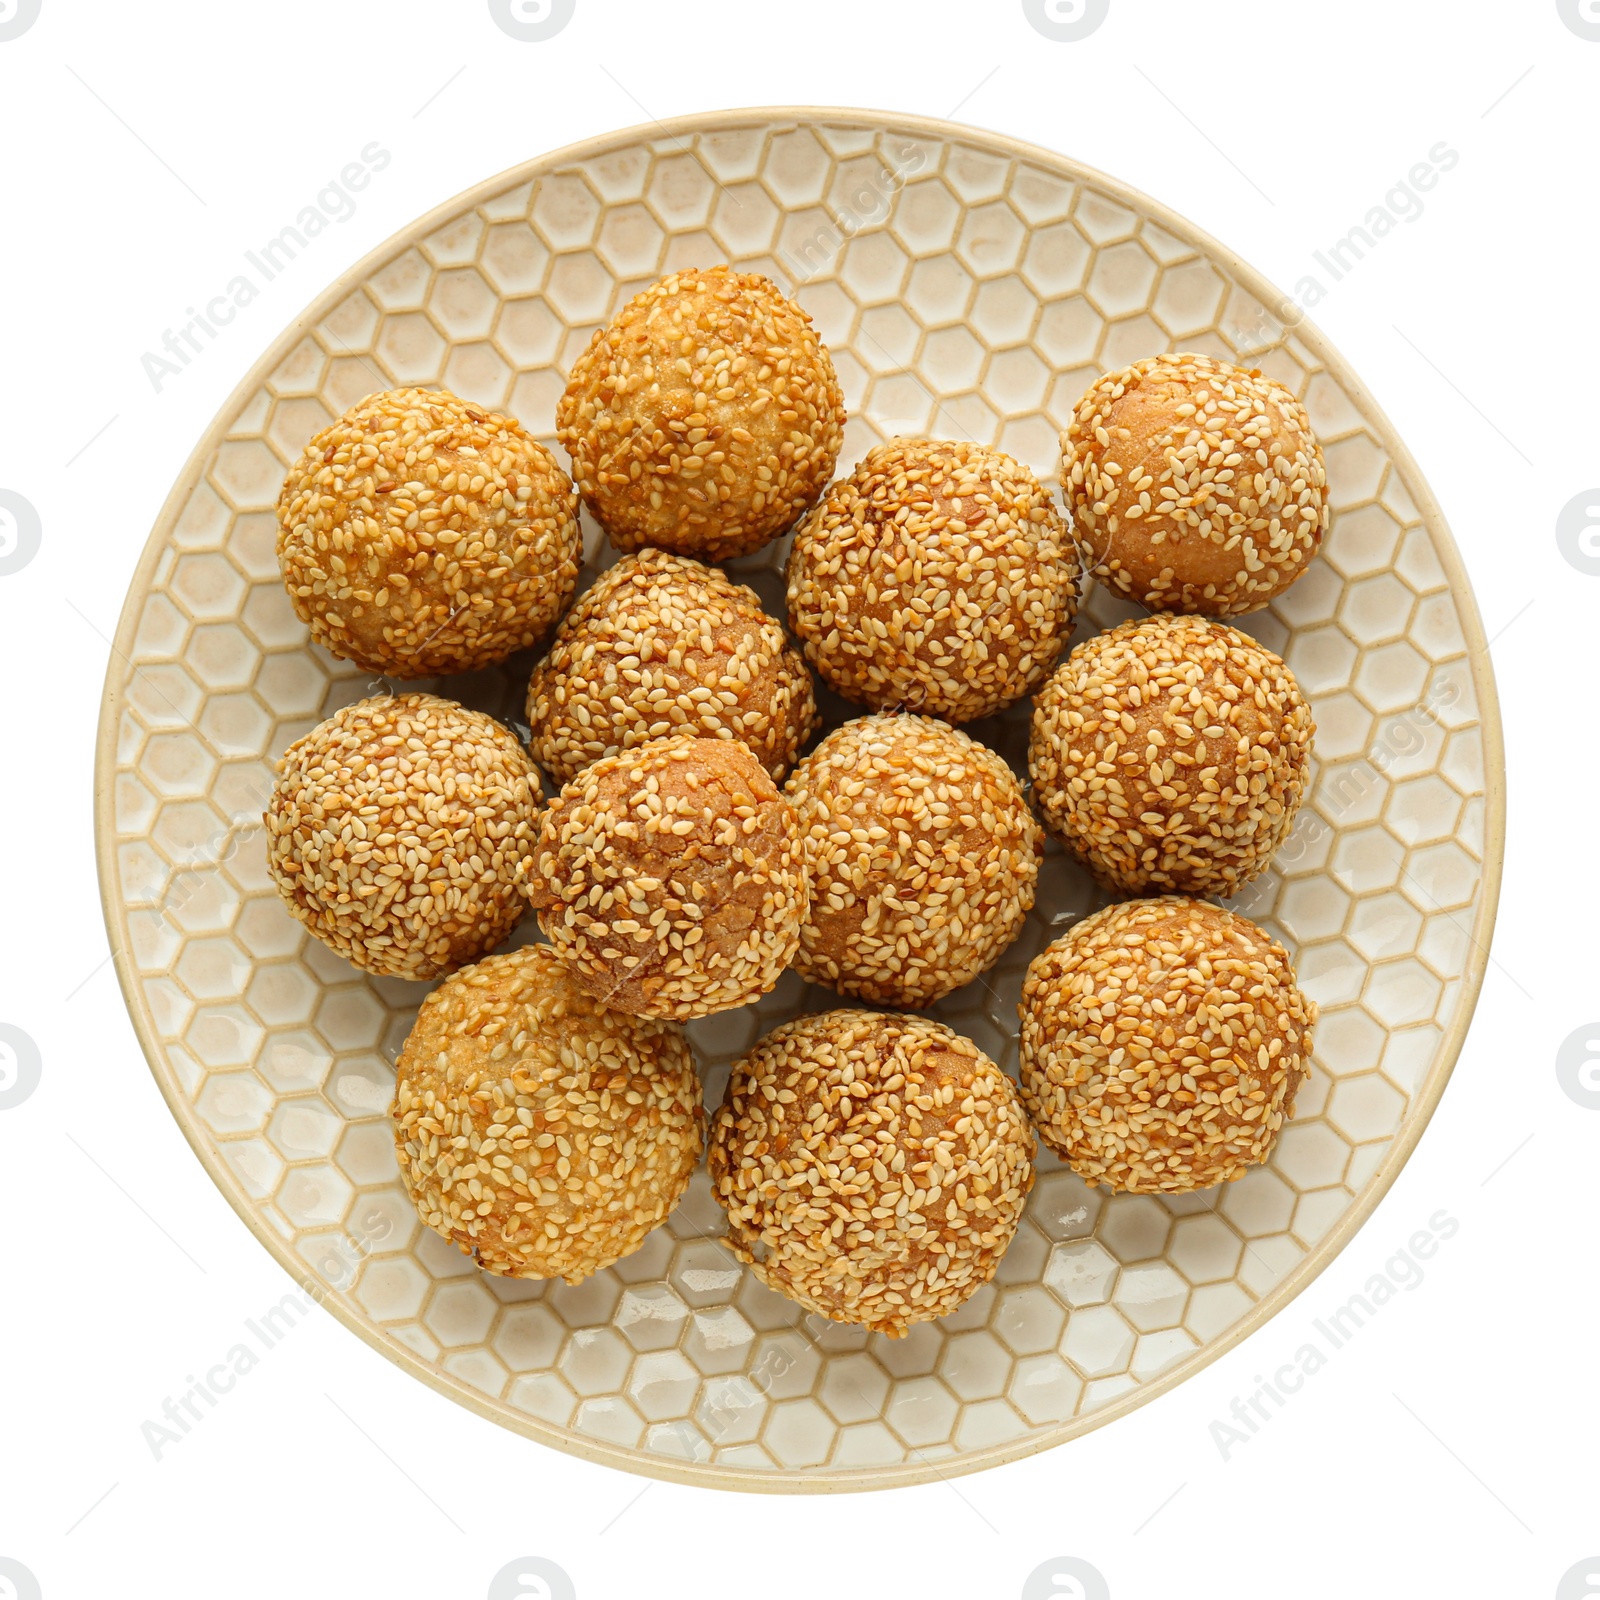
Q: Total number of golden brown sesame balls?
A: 12